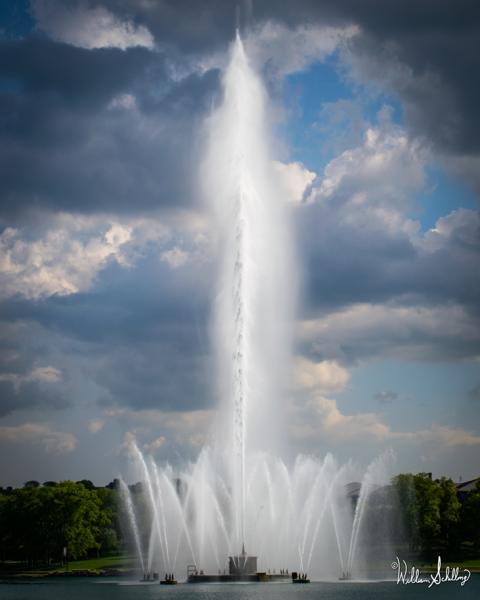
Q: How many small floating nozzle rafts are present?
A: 4